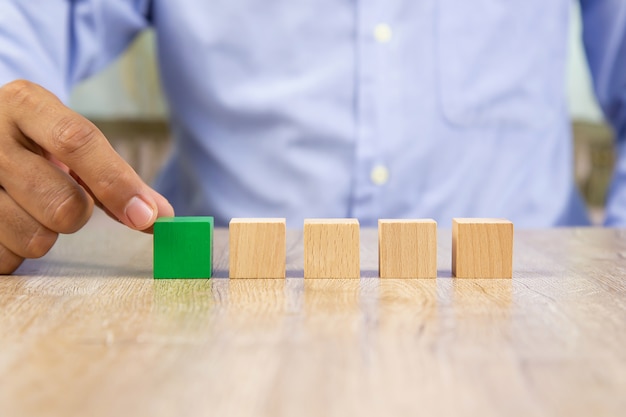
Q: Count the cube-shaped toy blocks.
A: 5